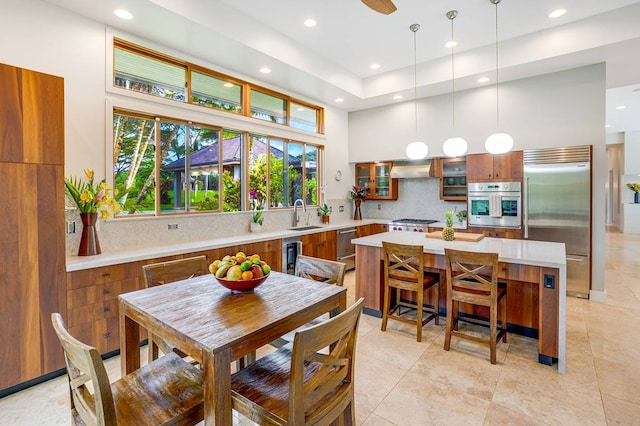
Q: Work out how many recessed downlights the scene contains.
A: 11